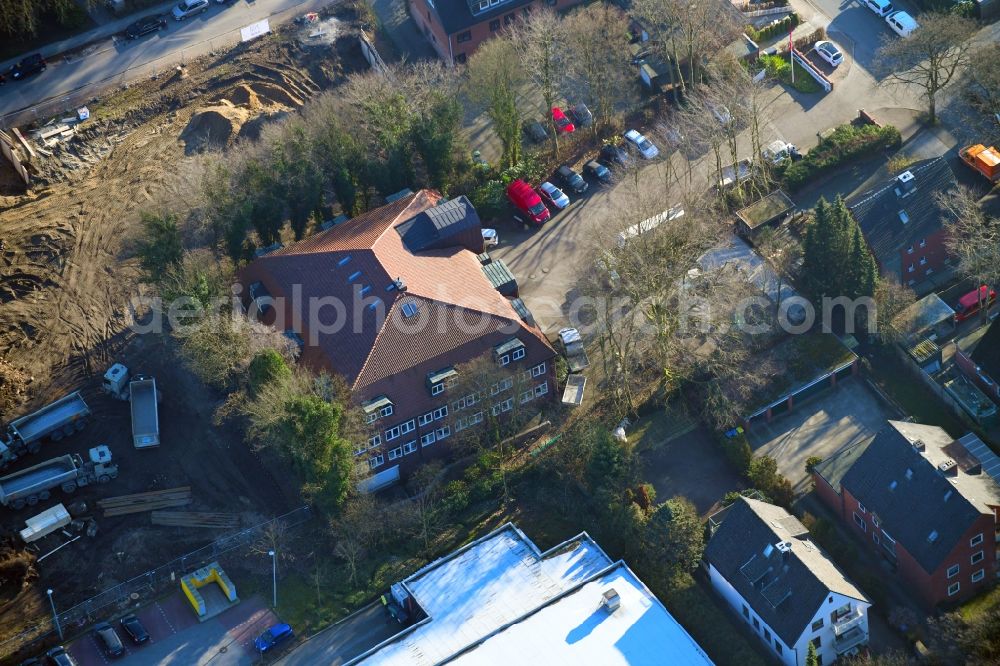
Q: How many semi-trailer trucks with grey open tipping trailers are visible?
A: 3